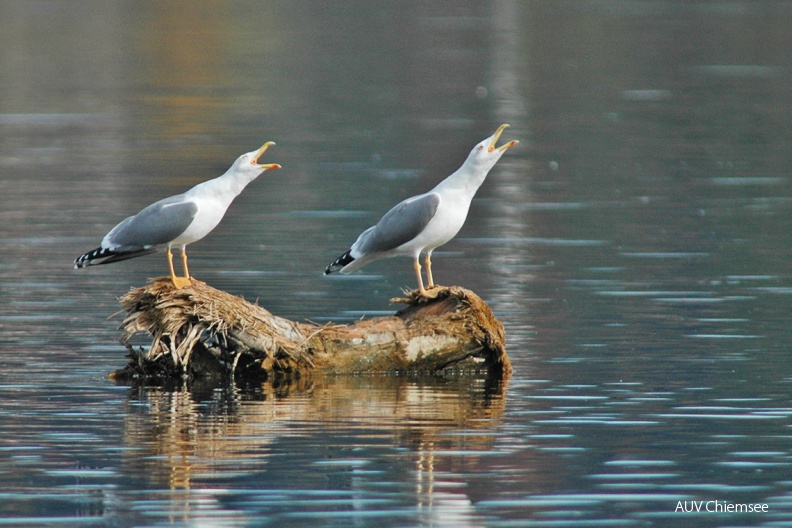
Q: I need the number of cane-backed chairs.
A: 0